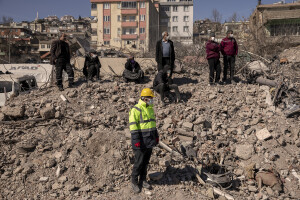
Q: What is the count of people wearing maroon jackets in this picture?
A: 2